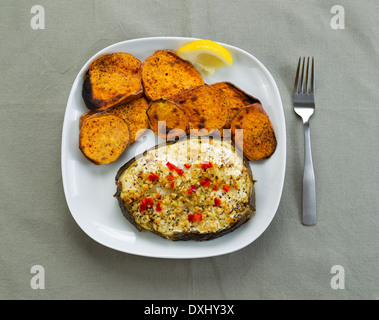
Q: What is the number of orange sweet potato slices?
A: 8